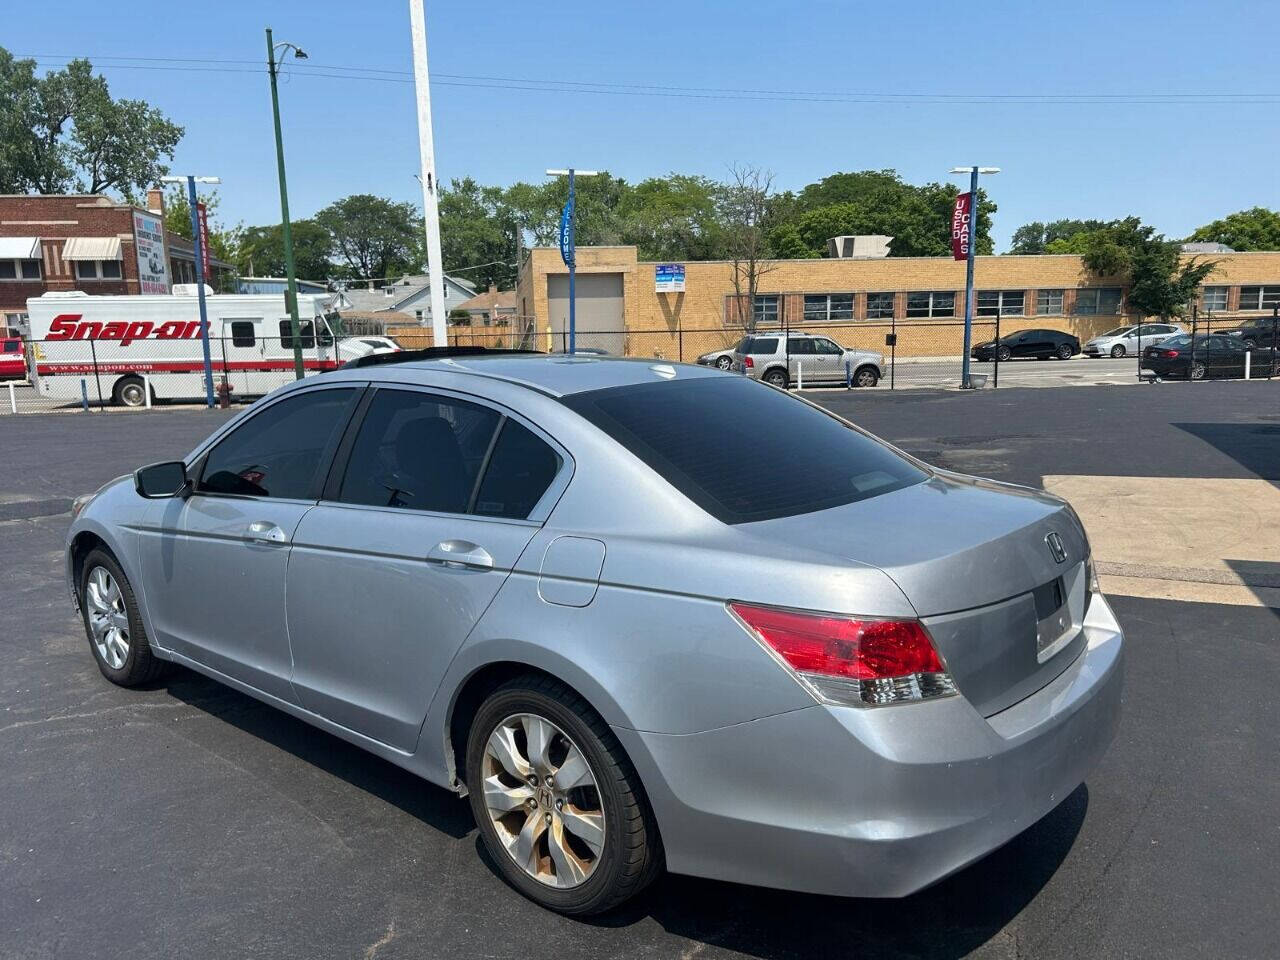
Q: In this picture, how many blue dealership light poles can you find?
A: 3